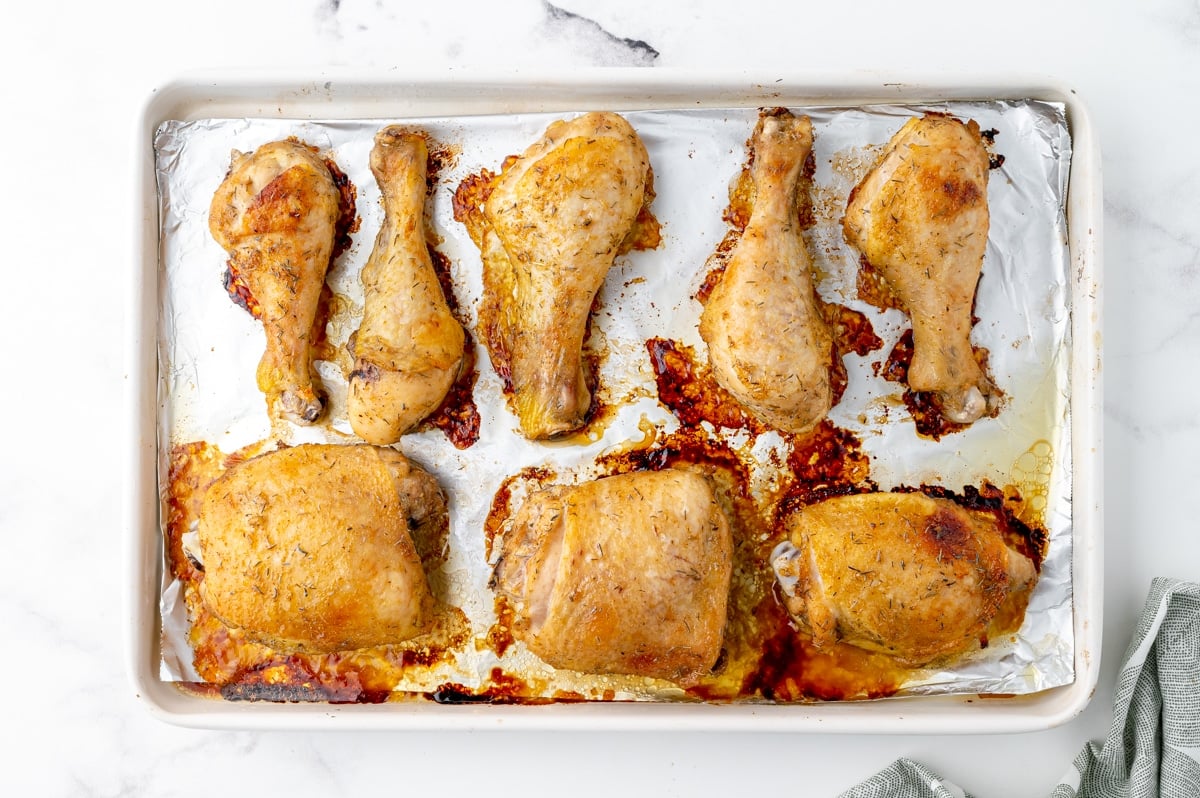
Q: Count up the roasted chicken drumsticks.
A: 5